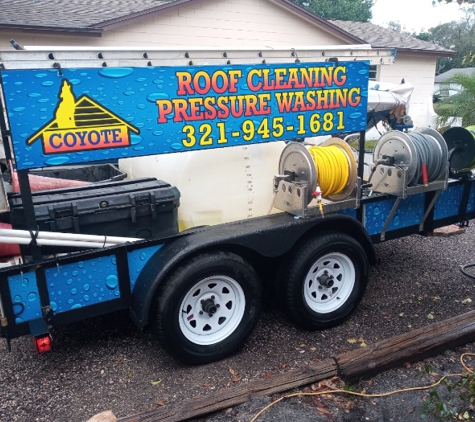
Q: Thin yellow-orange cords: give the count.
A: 1